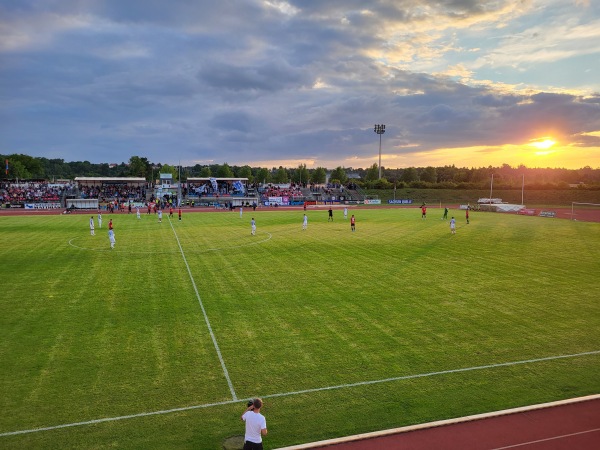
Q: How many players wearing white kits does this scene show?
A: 10